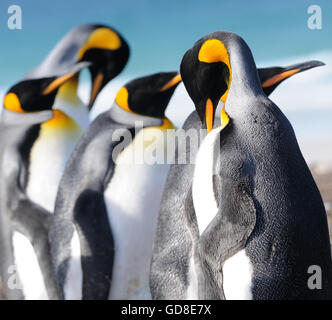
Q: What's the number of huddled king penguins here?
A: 5